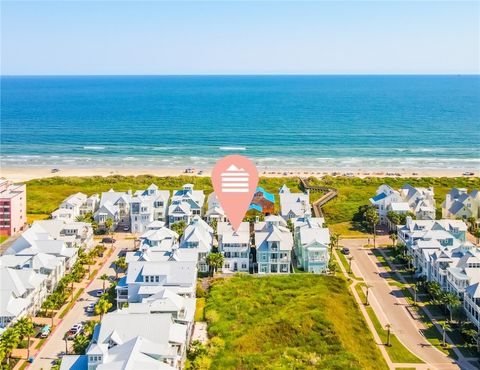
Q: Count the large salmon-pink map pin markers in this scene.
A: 1